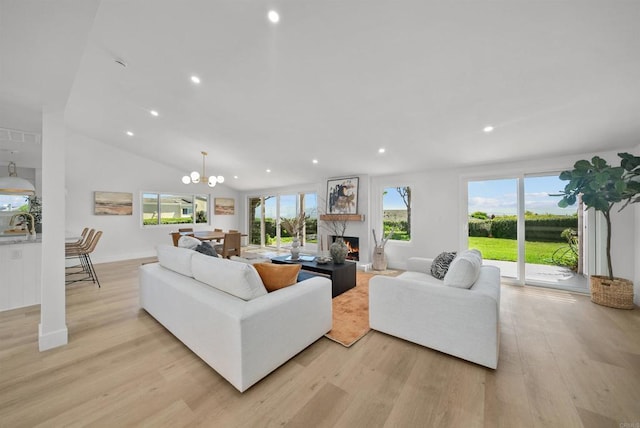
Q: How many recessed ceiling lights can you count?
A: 9